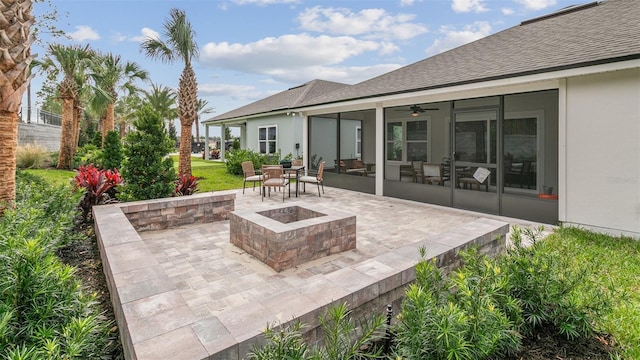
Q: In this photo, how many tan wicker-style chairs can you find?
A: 4